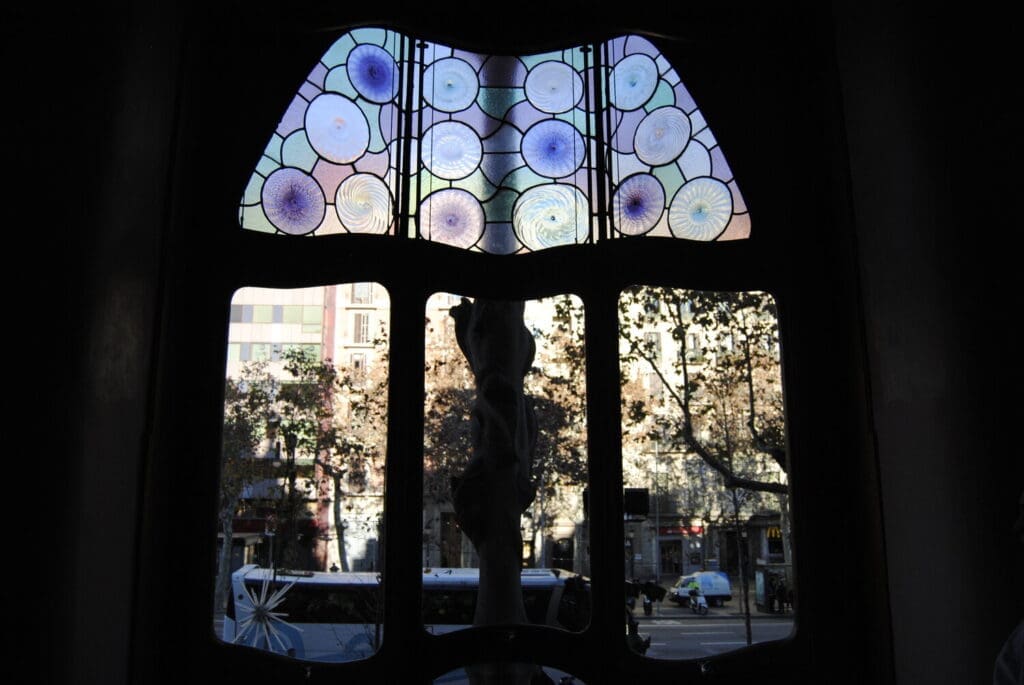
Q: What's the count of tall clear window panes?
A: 3